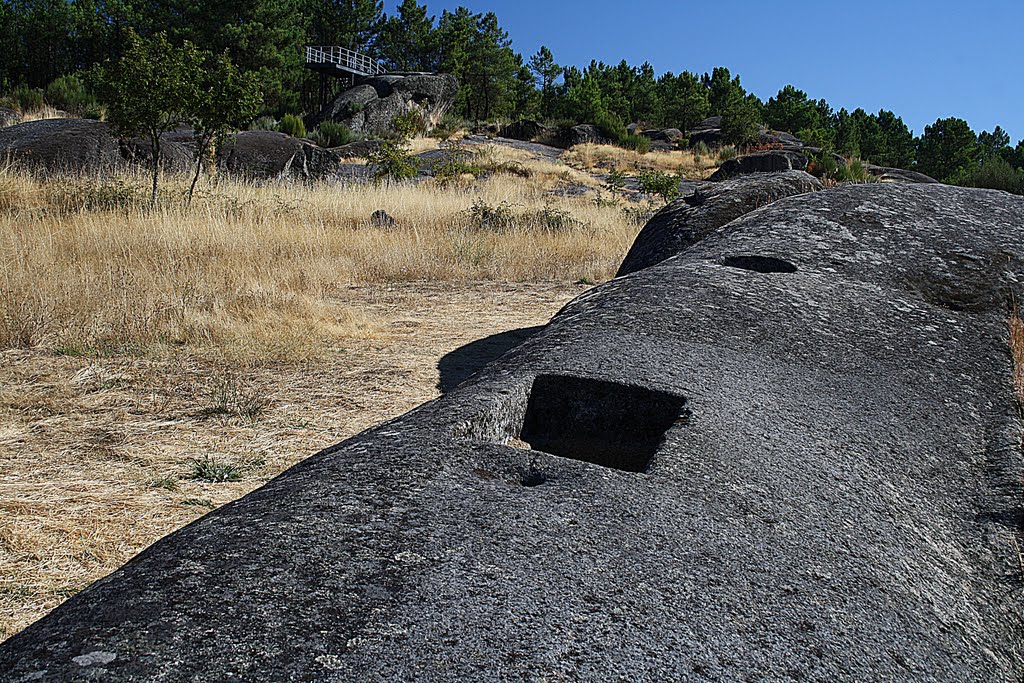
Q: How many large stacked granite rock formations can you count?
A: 1